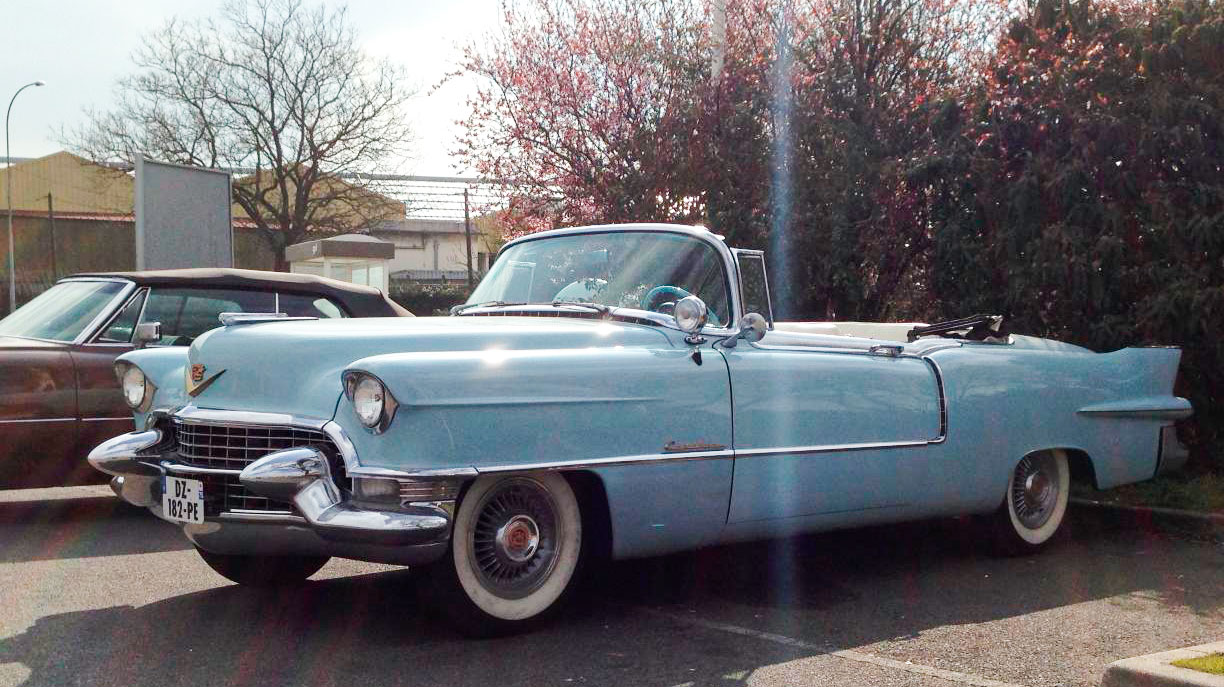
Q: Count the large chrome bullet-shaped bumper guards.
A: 2